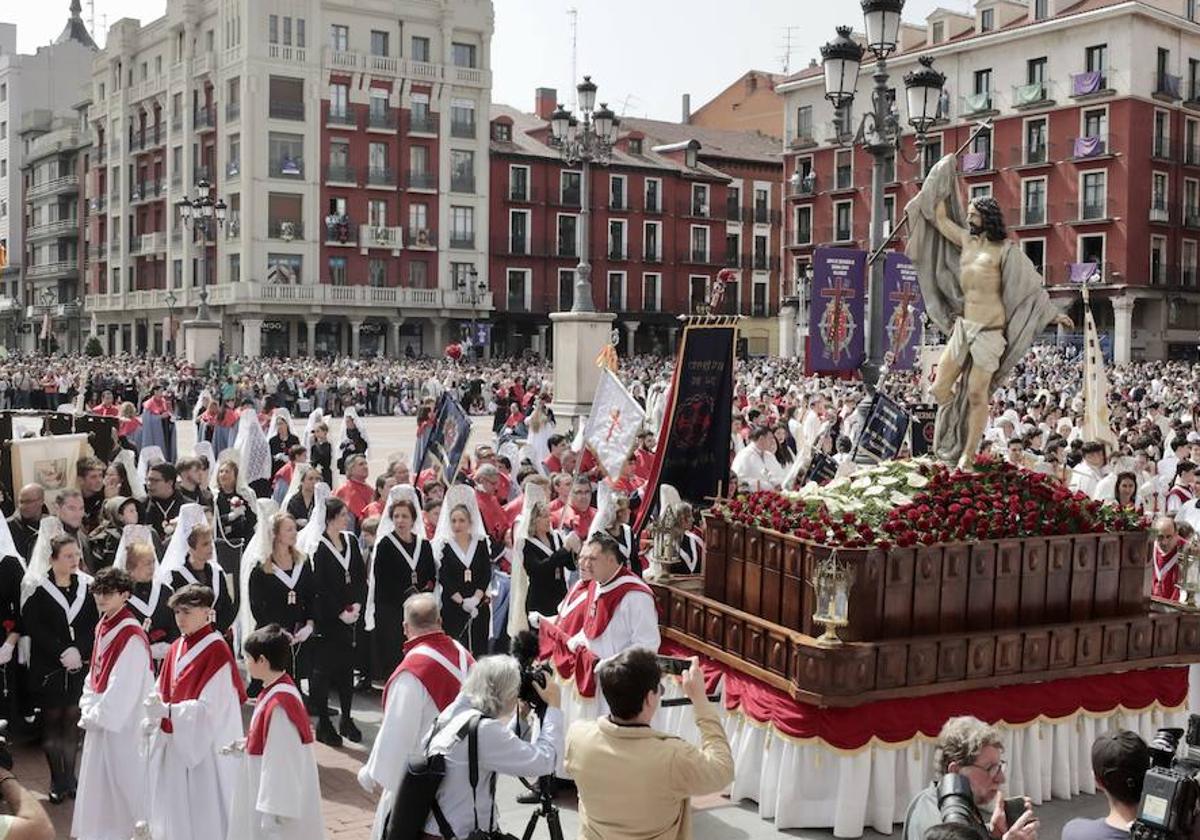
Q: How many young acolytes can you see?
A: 3